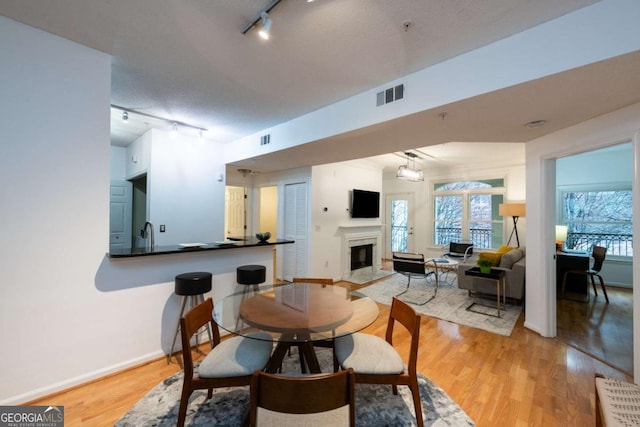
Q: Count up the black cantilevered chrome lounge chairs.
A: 2